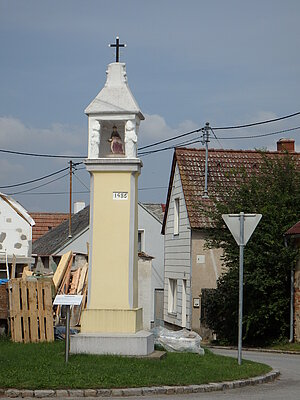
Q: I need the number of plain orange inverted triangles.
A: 0